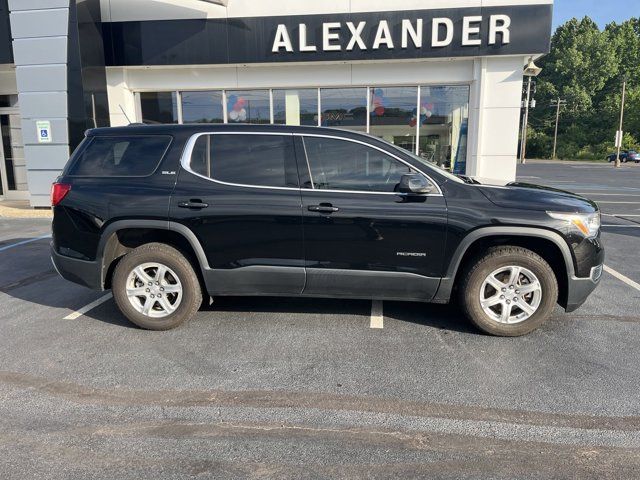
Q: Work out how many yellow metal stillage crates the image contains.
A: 0